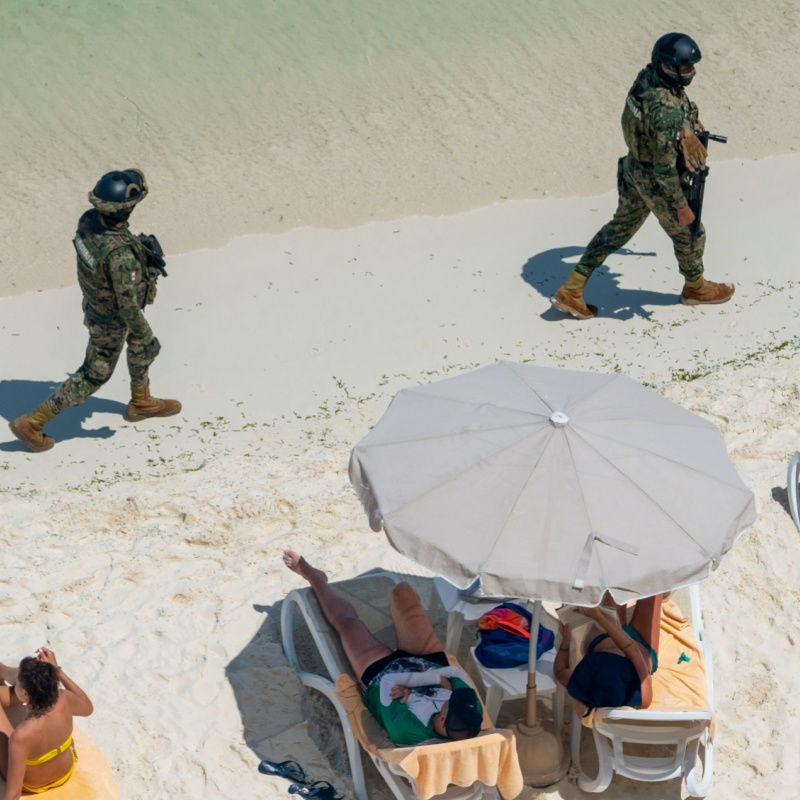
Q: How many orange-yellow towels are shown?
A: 3